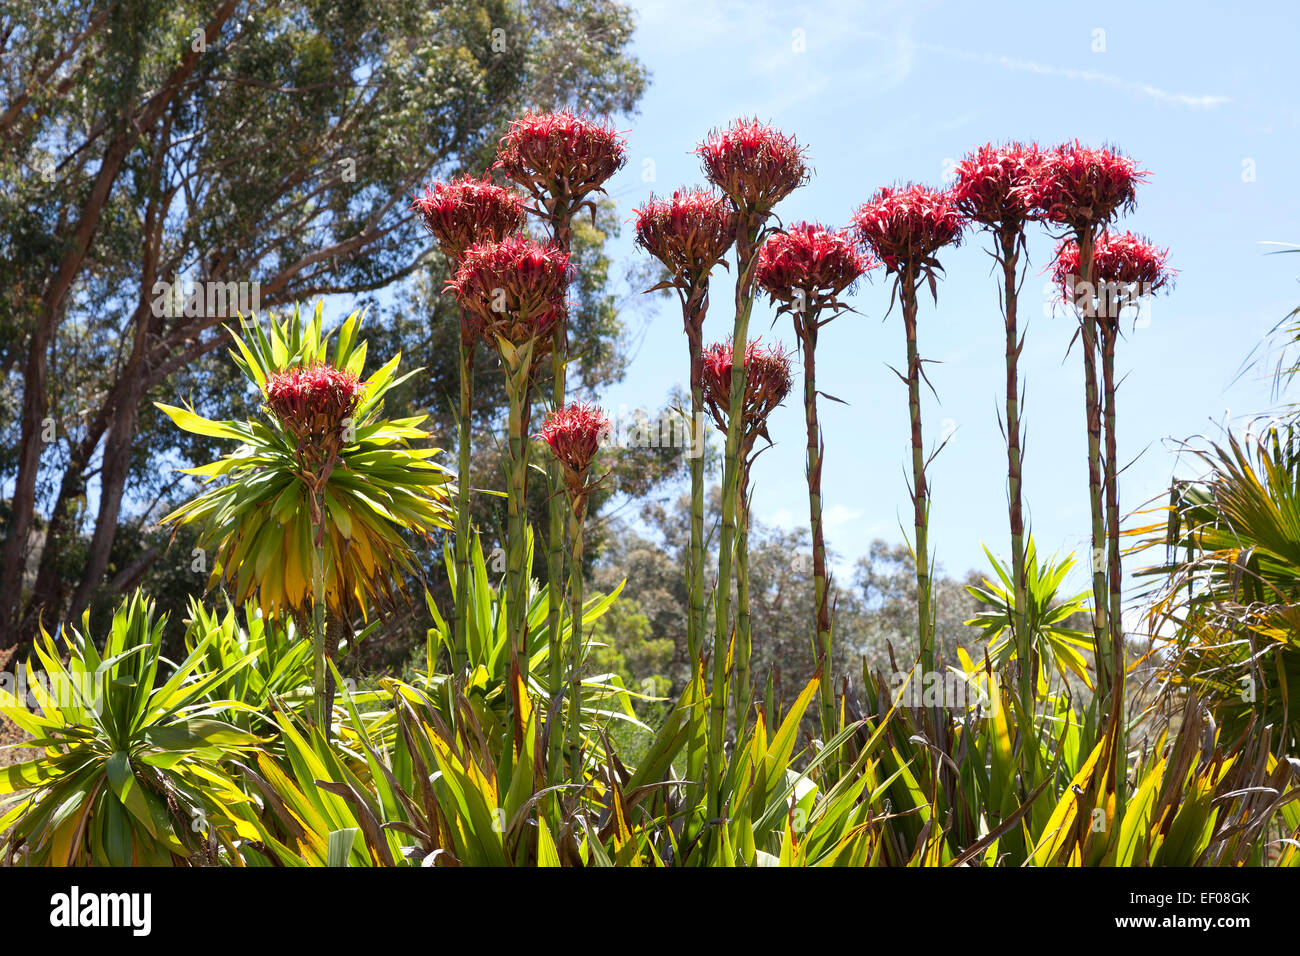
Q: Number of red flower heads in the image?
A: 13